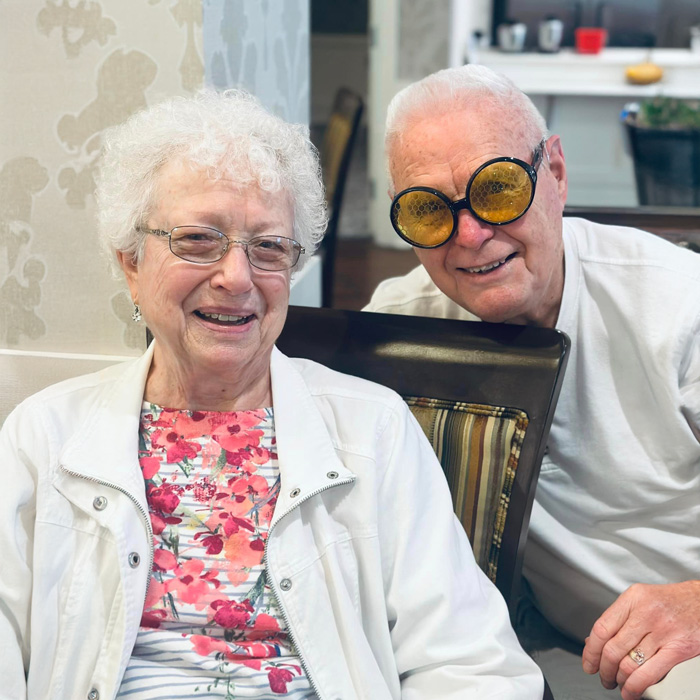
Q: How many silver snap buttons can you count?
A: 6